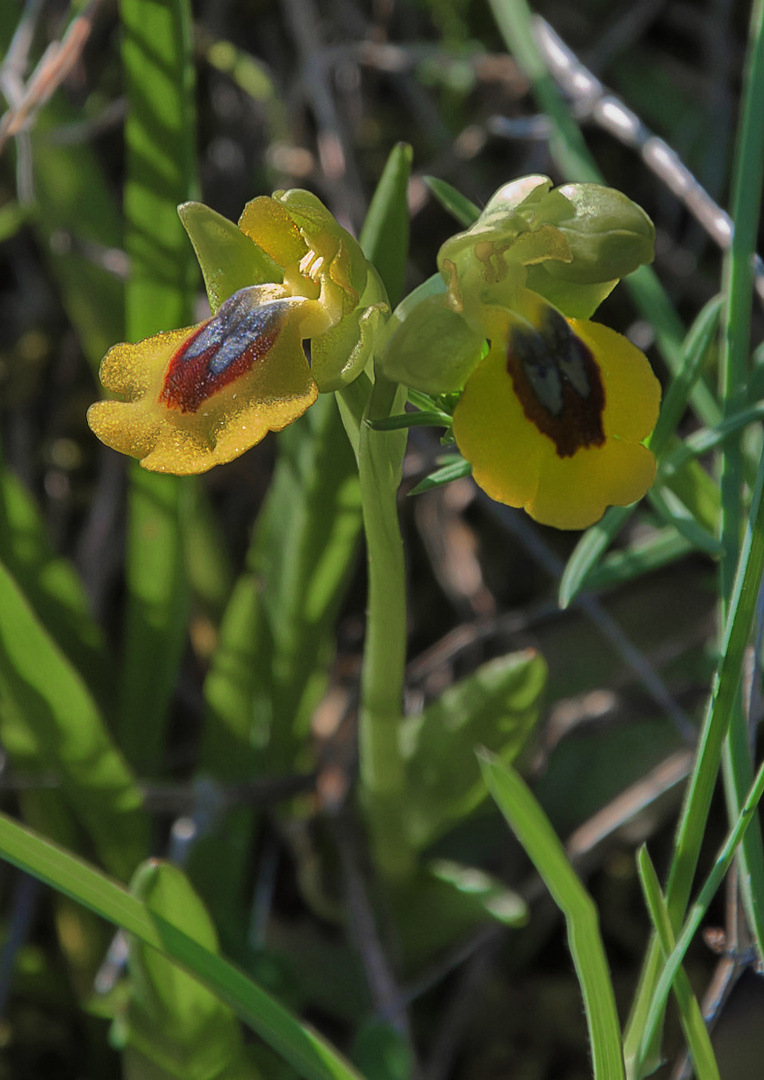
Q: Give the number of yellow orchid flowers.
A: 2